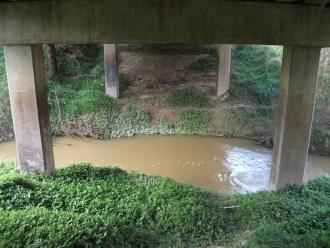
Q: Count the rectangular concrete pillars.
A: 4